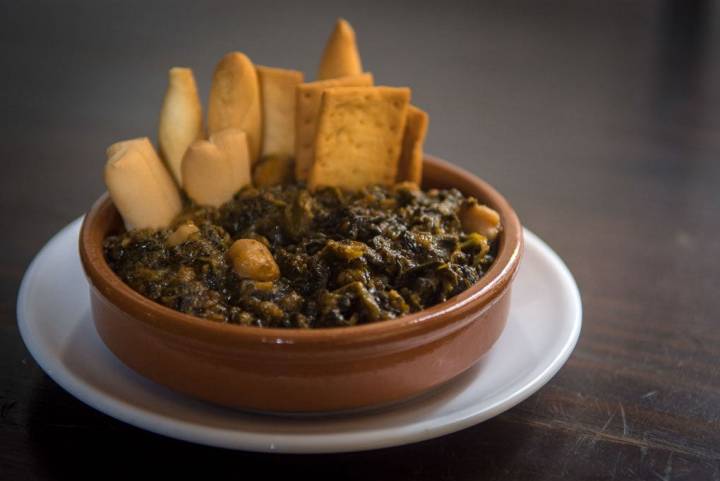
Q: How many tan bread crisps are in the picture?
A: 9